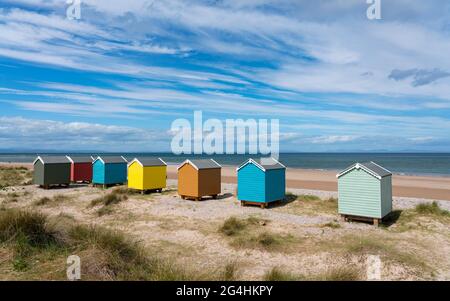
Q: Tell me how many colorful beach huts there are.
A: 7